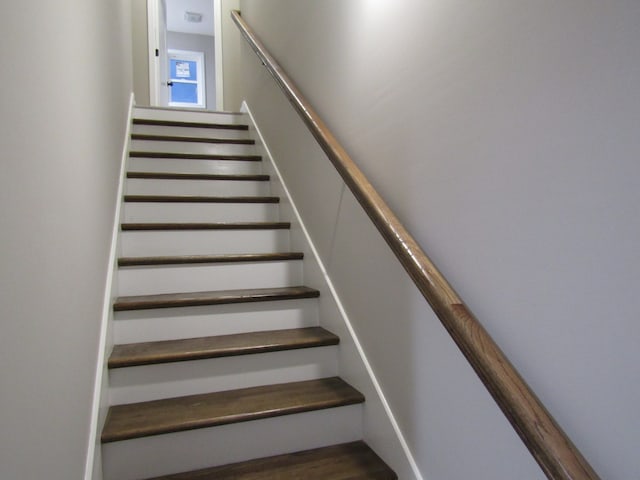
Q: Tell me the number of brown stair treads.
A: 11